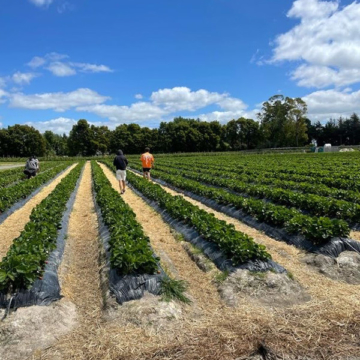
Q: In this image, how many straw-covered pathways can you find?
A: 4